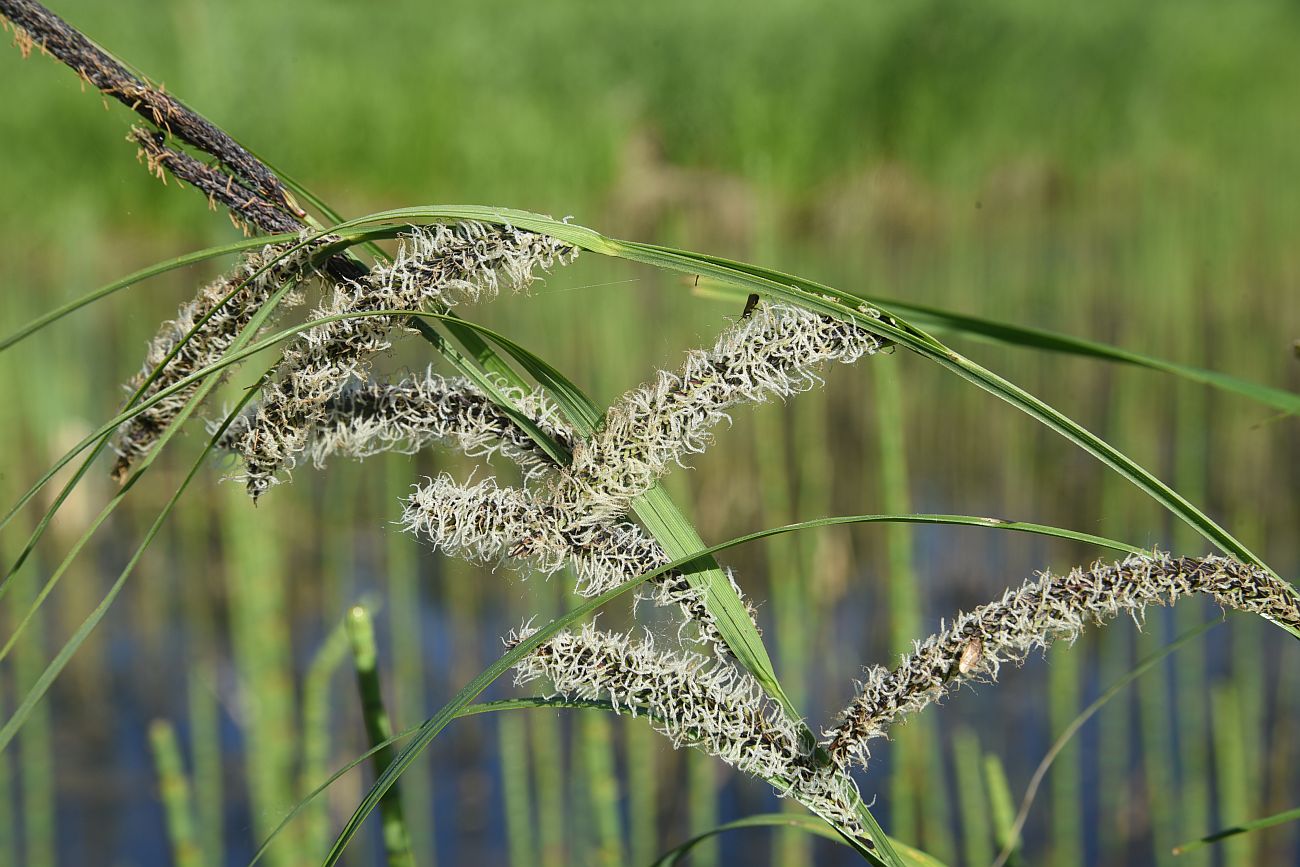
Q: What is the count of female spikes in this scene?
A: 7